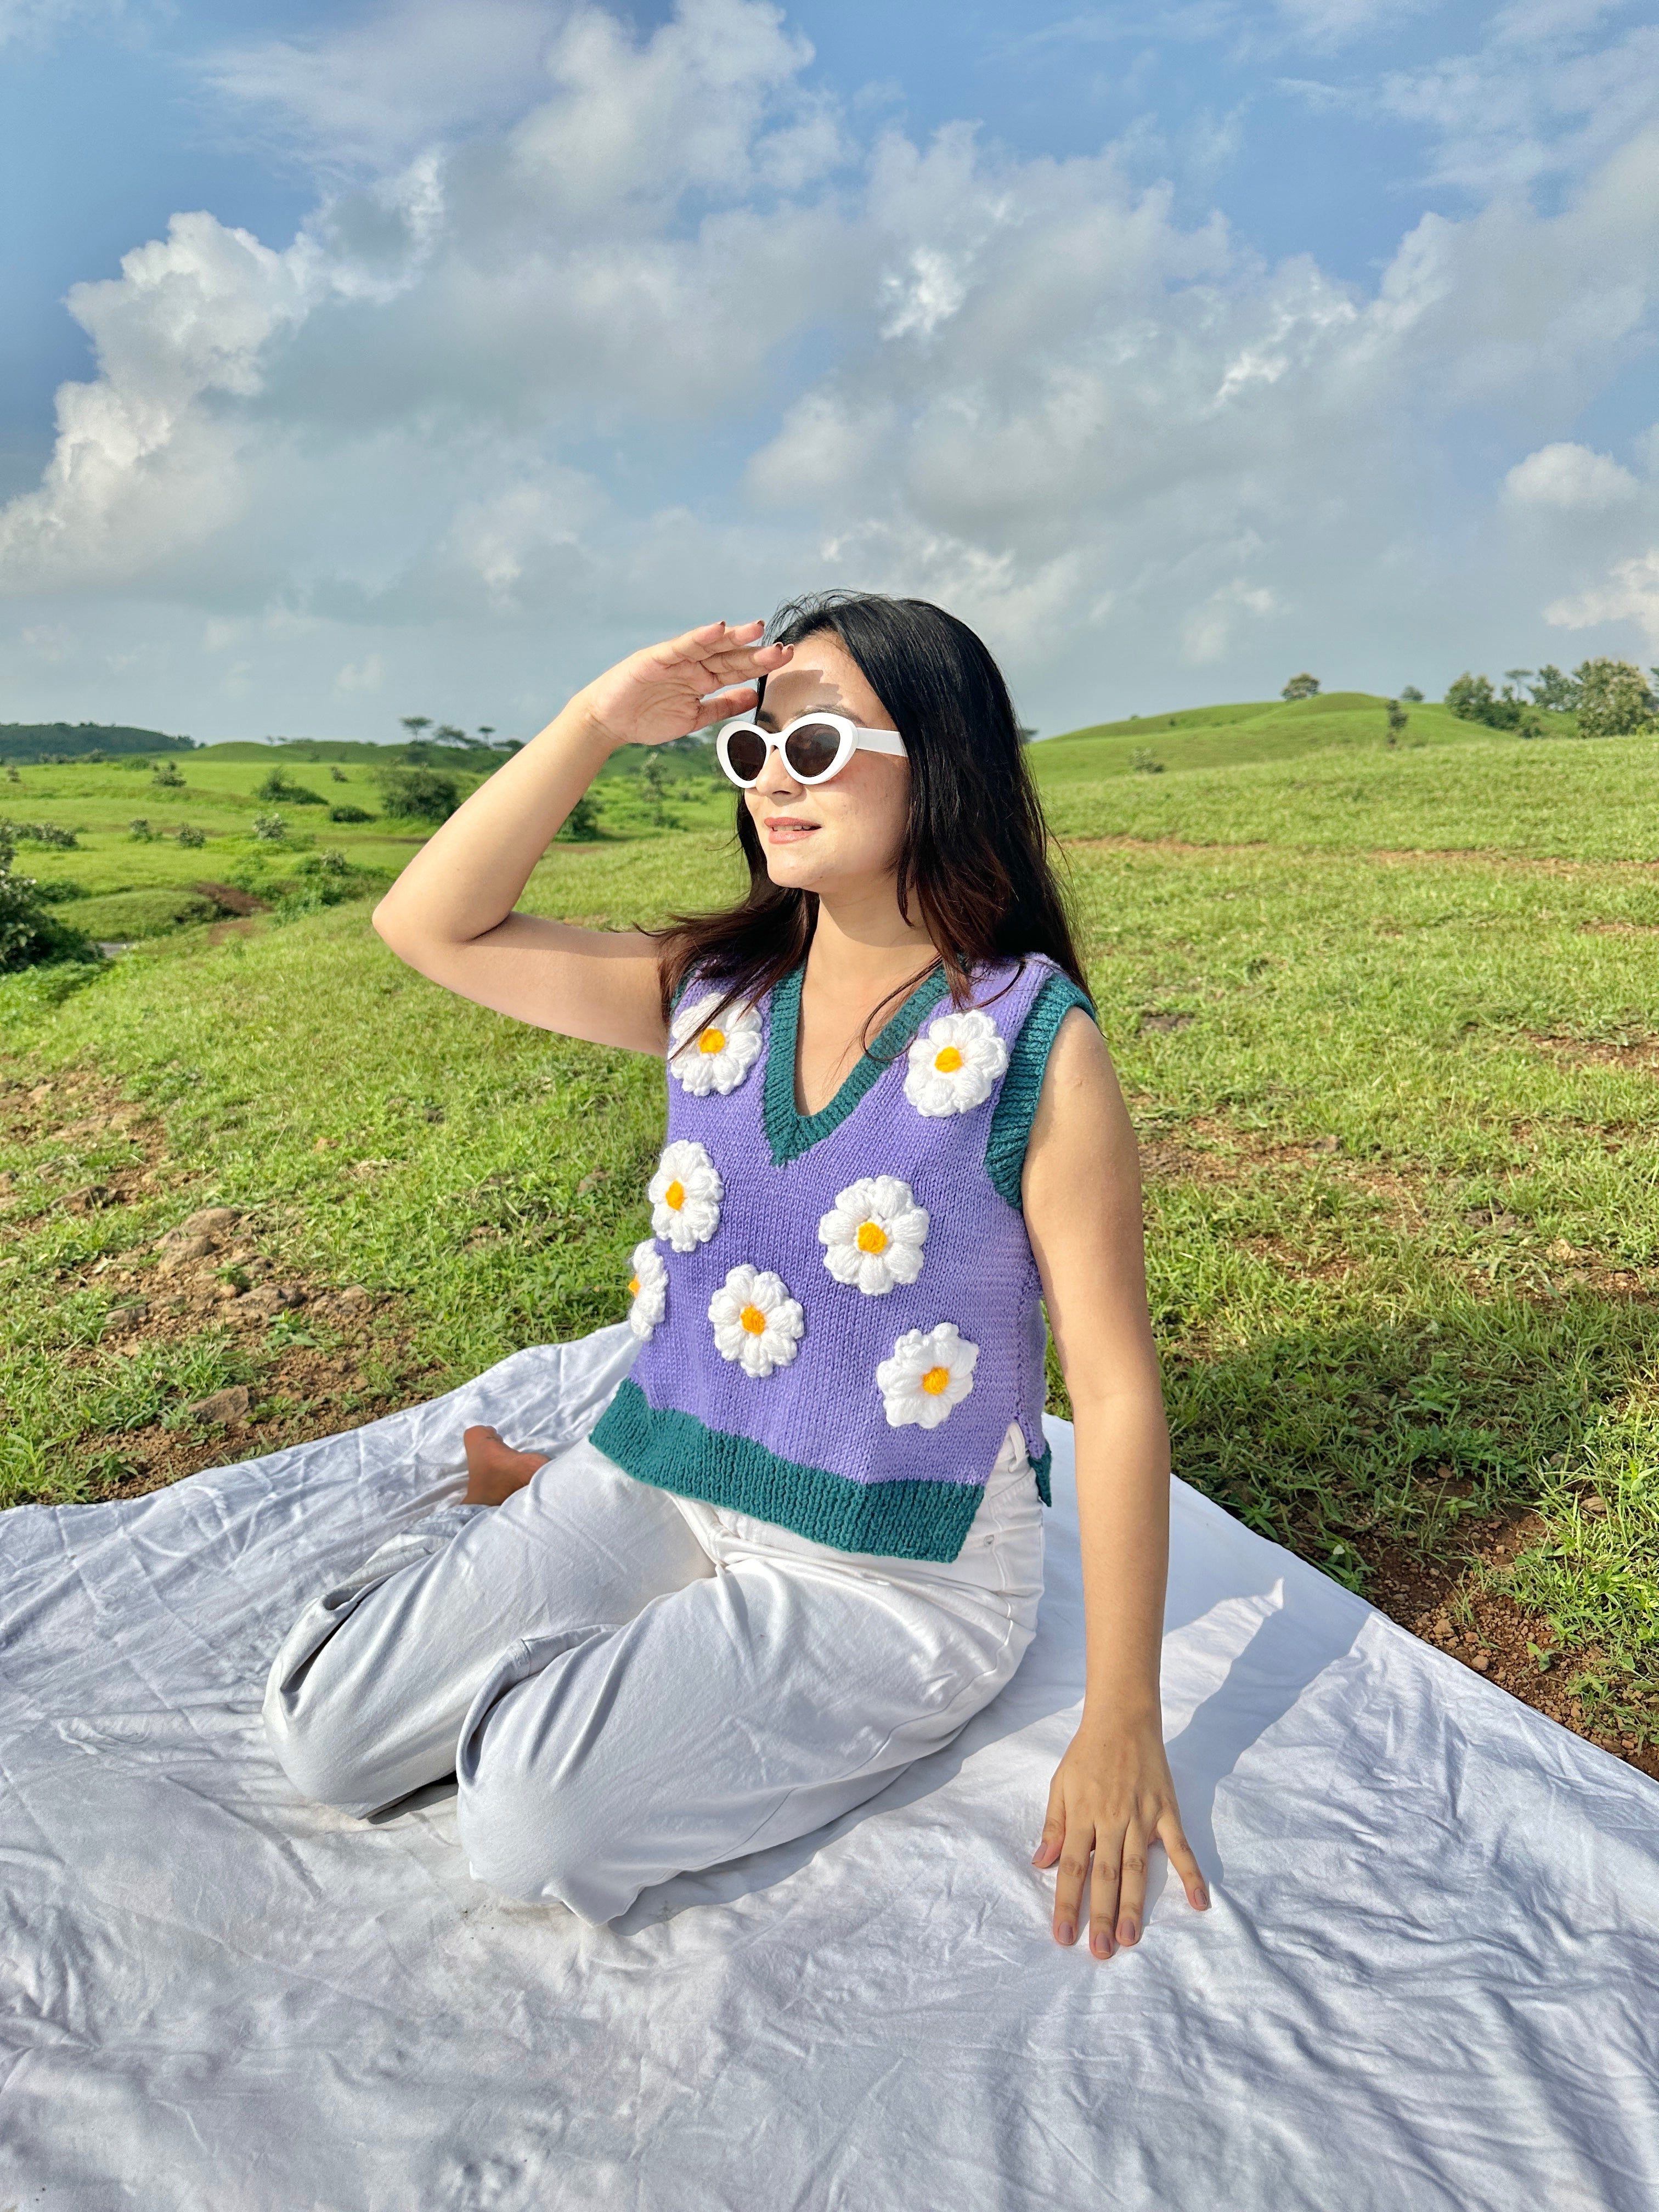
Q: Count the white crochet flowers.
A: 7